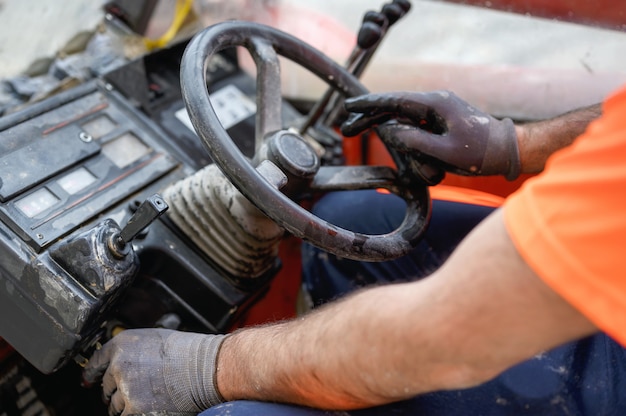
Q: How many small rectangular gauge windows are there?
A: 4